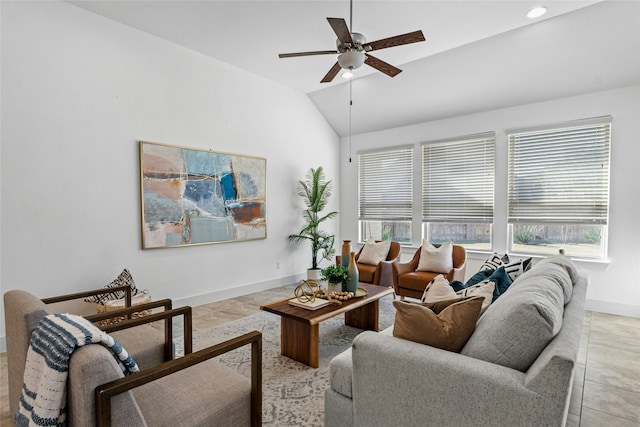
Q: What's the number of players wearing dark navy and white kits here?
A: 0